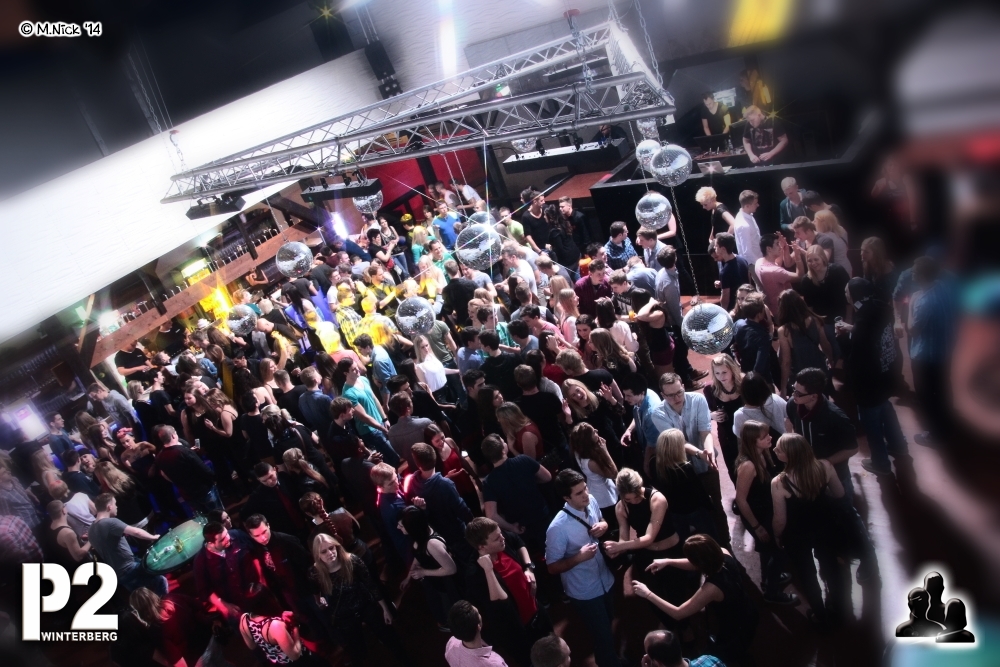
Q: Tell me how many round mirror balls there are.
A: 12